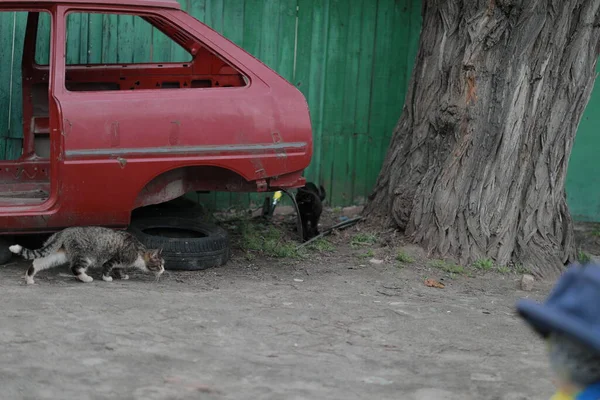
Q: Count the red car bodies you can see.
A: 1